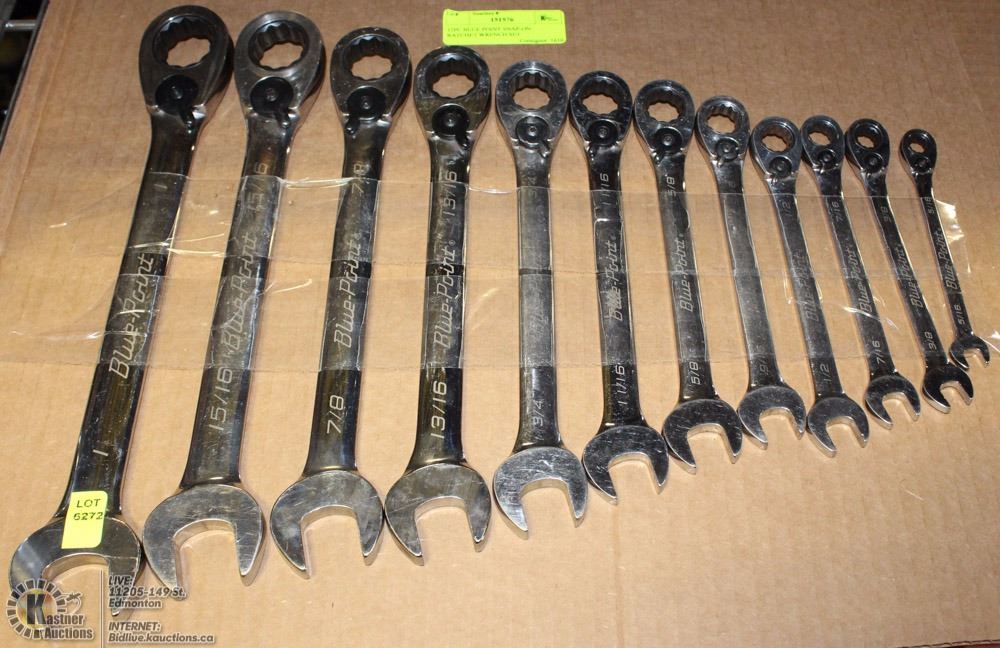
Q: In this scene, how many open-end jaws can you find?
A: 12